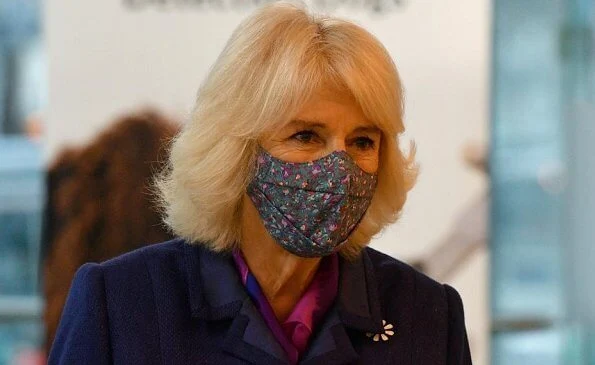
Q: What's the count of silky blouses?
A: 1